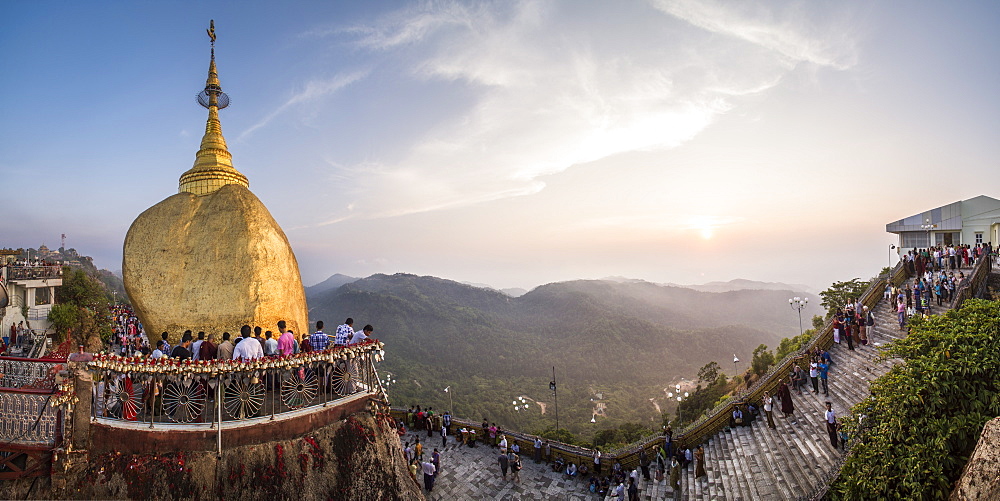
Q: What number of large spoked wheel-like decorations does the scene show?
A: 5